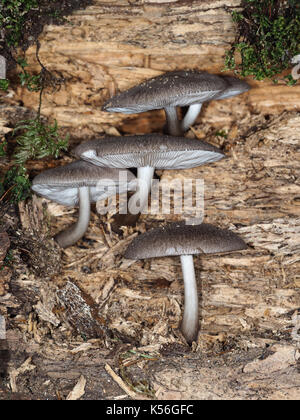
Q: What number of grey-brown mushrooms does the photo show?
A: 5